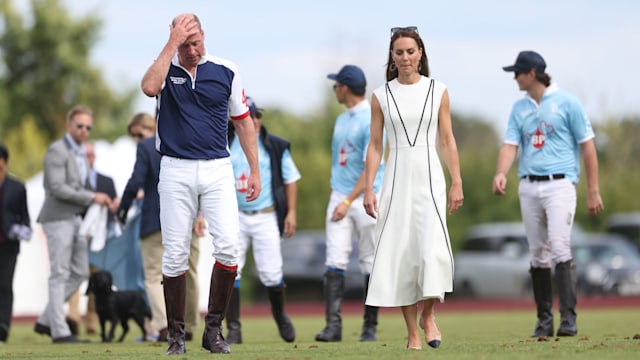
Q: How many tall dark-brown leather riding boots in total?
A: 2